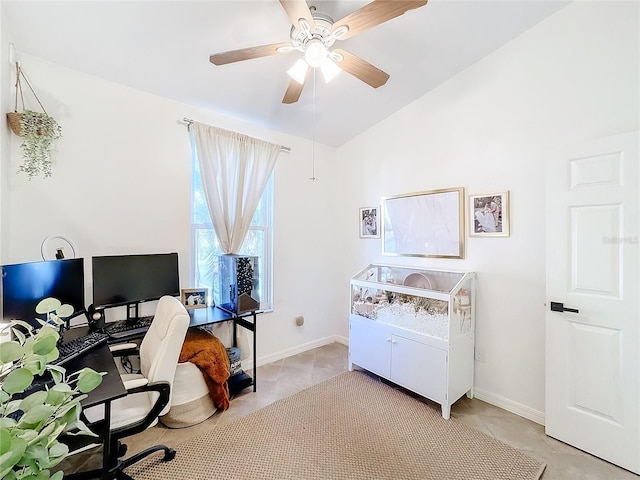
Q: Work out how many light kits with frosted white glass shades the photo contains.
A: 1